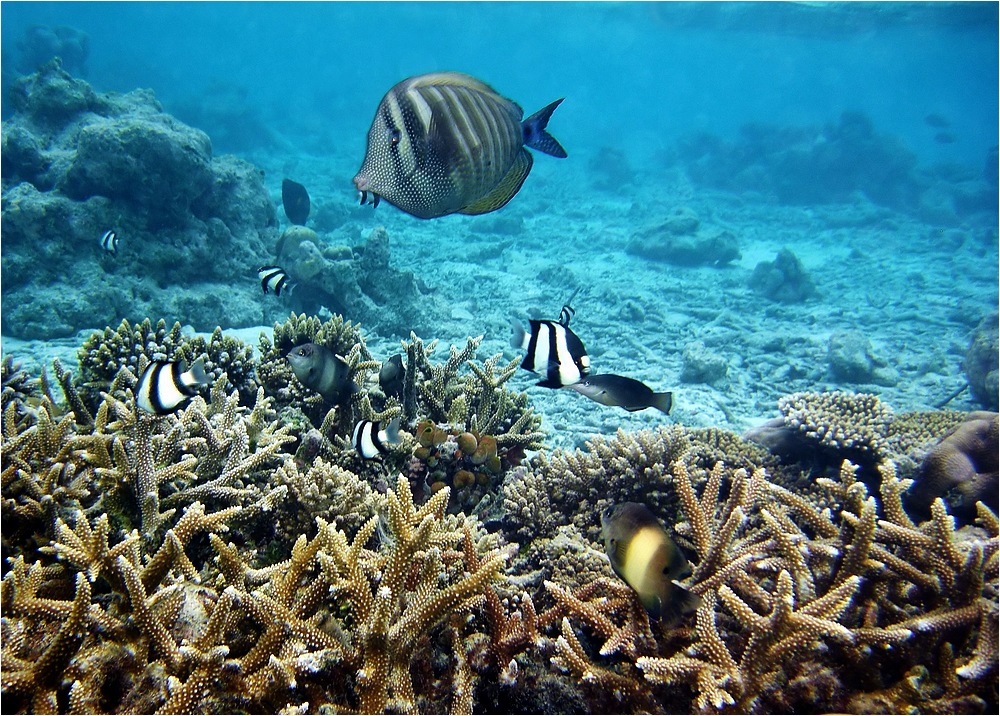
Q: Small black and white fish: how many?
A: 6